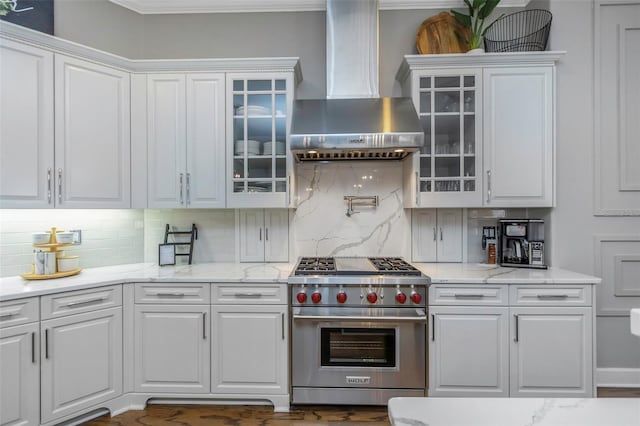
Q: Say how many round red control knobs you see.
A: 6